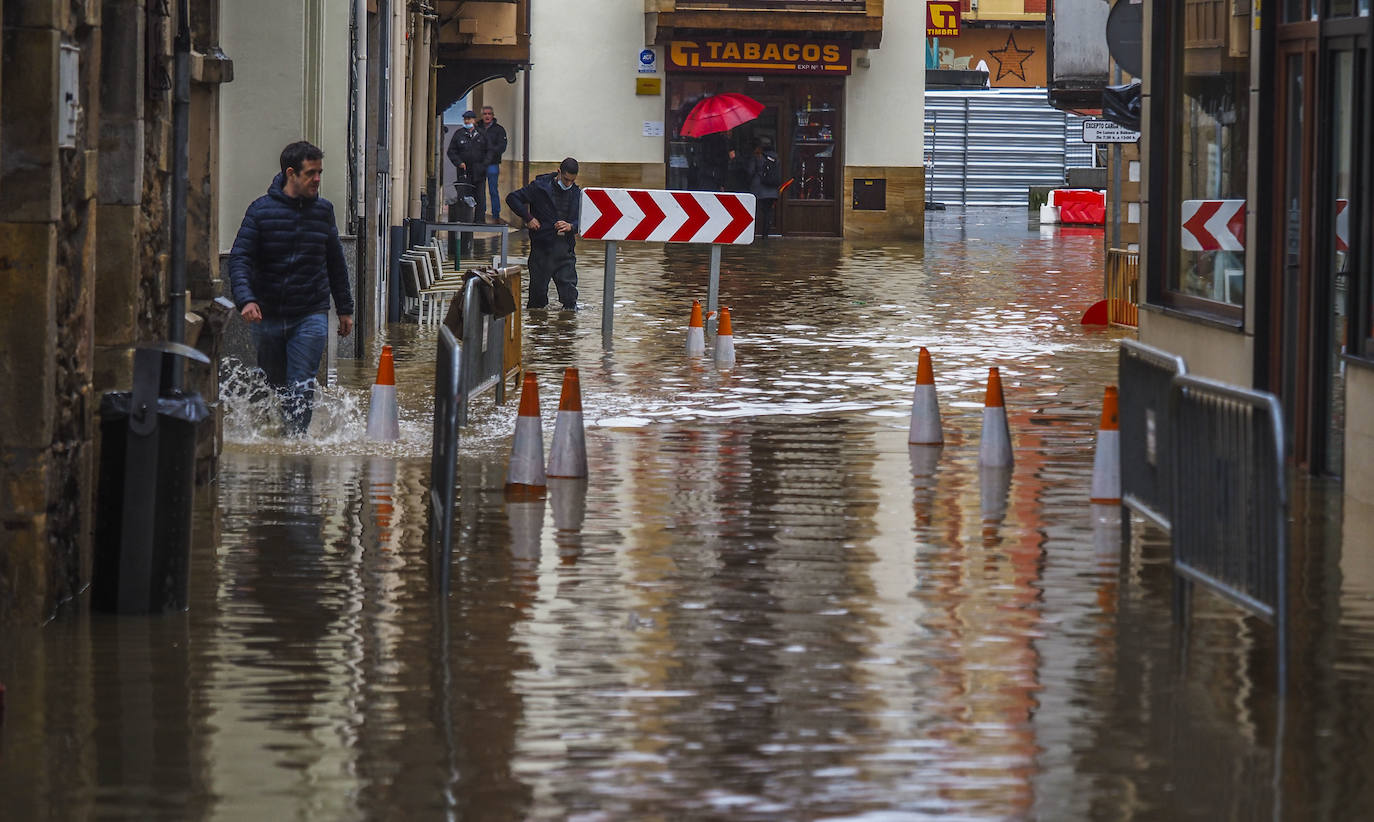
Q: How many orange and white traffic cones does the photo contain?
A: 8